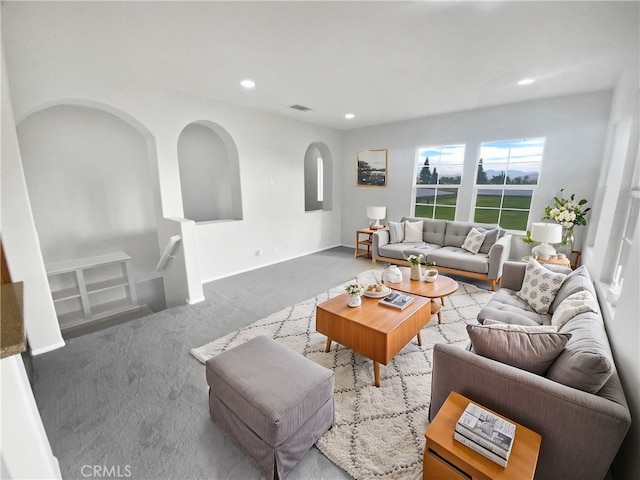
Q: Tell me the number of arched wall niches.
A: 3